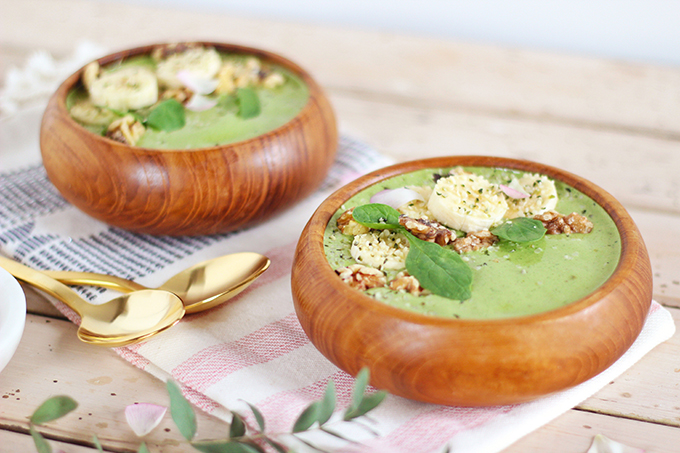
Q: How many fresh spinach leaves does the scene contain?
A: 5